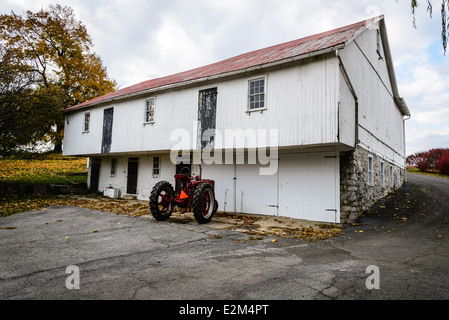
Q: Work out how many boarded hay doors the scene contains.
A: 2